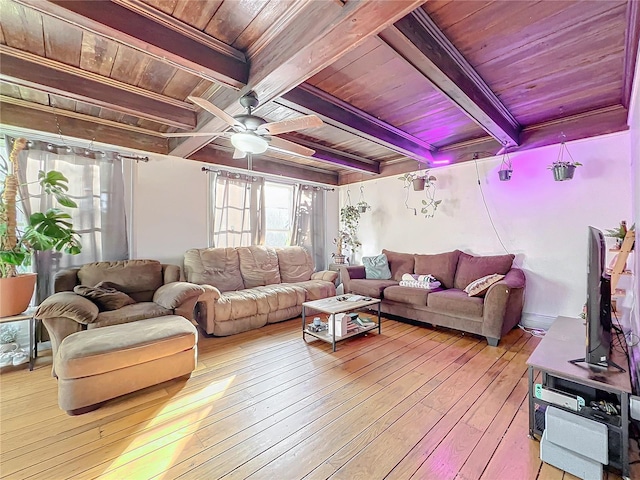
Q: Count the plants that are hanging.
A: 5